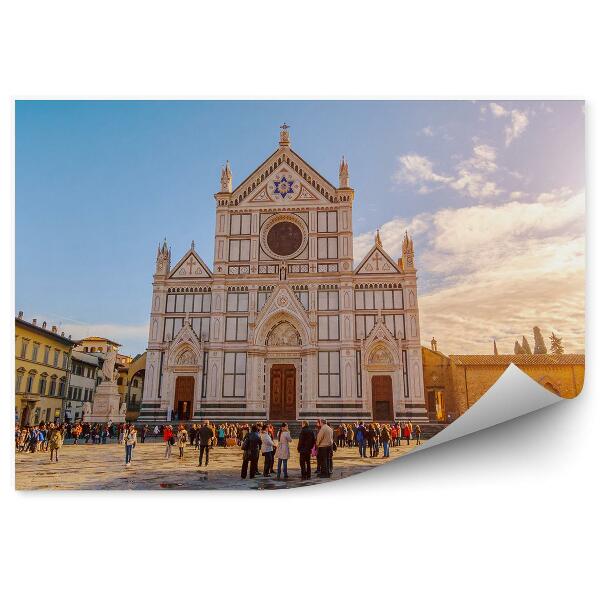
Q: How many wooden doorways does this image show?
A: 3